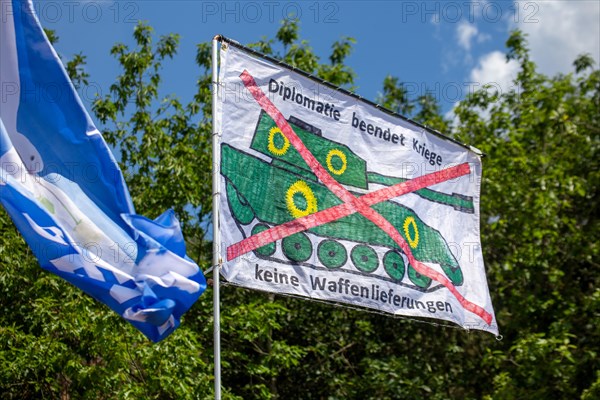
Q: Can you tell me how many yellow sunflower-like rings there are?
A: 4